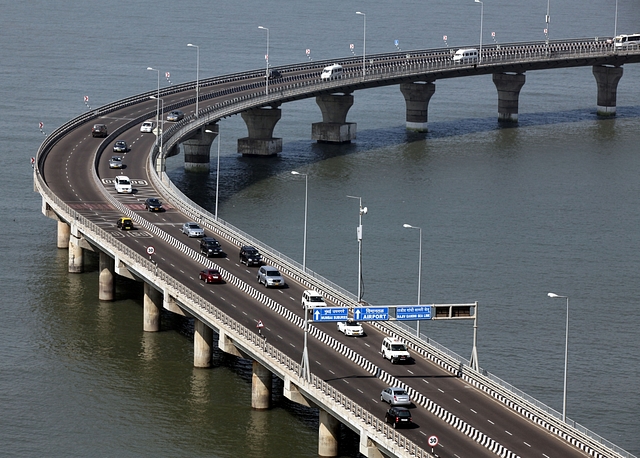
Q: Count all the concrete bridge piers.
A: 13